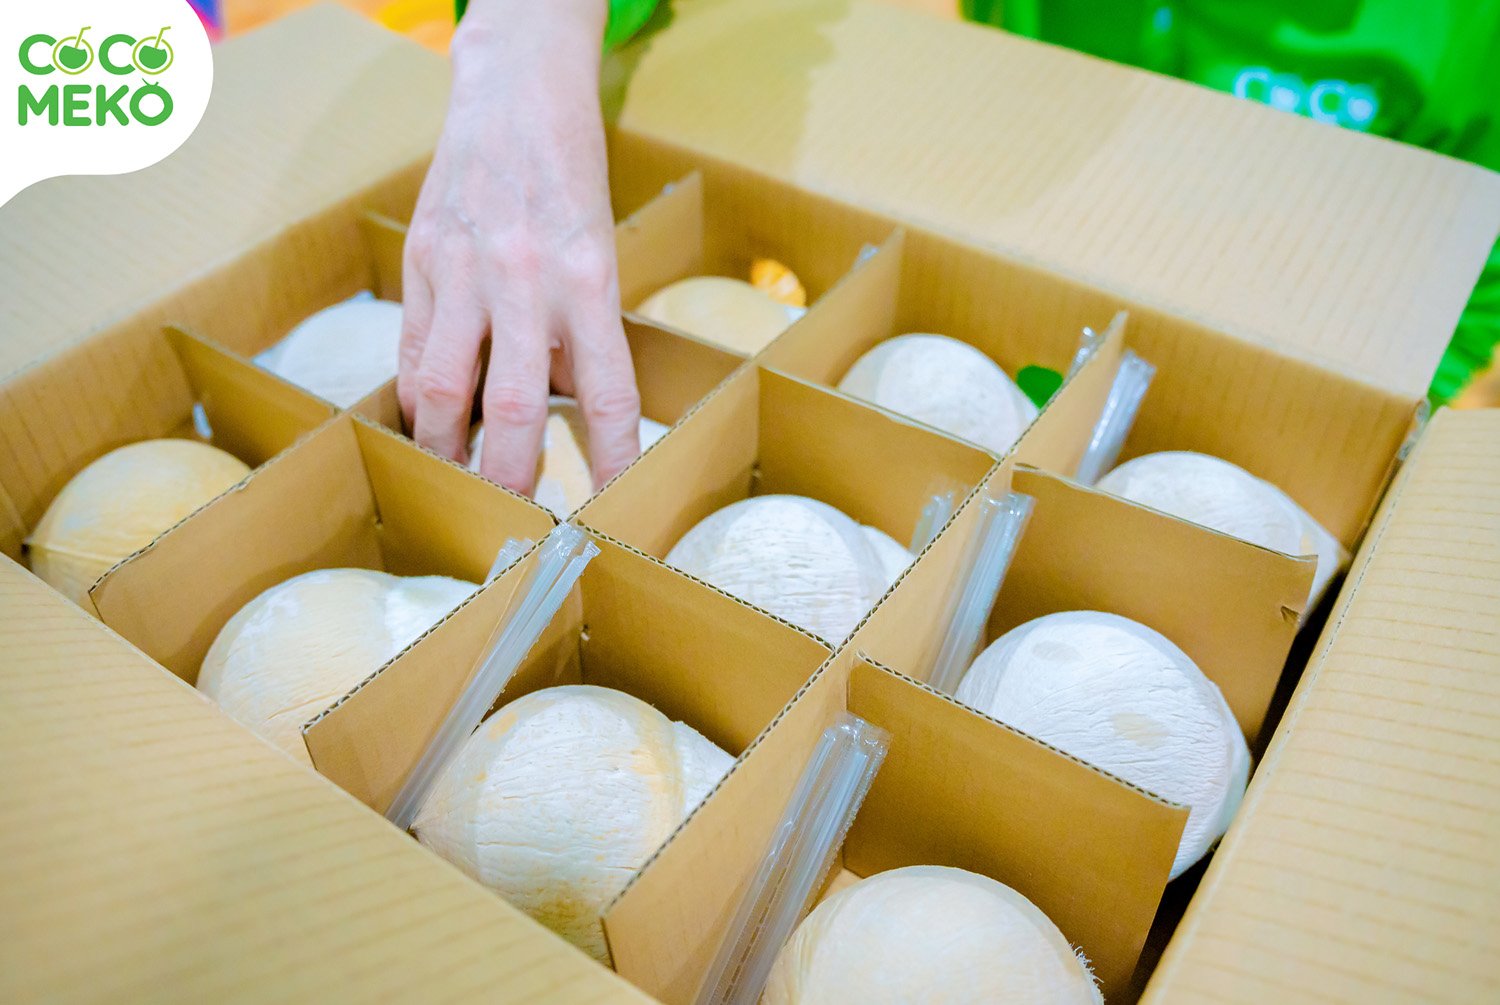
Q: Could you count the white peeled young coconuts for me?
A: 11